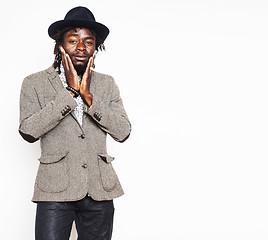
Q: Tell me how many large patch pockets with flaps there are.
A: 2